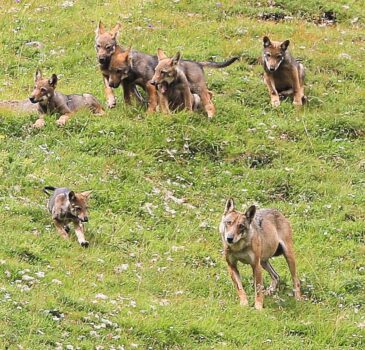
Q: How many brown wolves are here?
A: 7